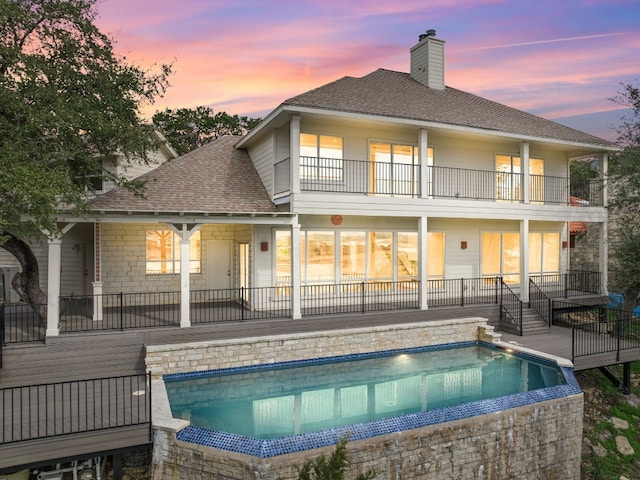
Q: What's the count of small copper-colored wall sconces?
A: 3